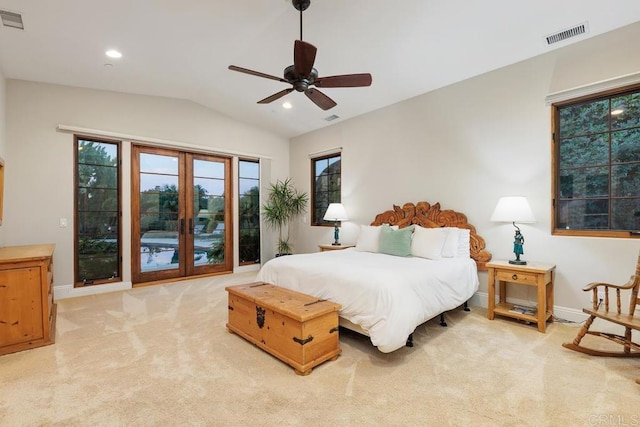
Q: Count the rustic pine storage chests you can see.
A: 1